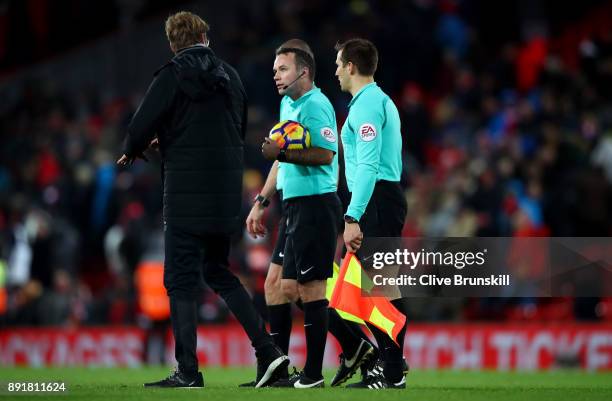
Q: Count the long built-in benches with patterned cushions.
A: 0